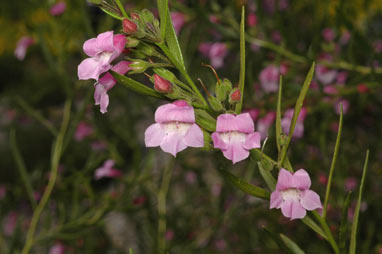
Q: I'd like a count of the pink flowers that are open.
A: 5